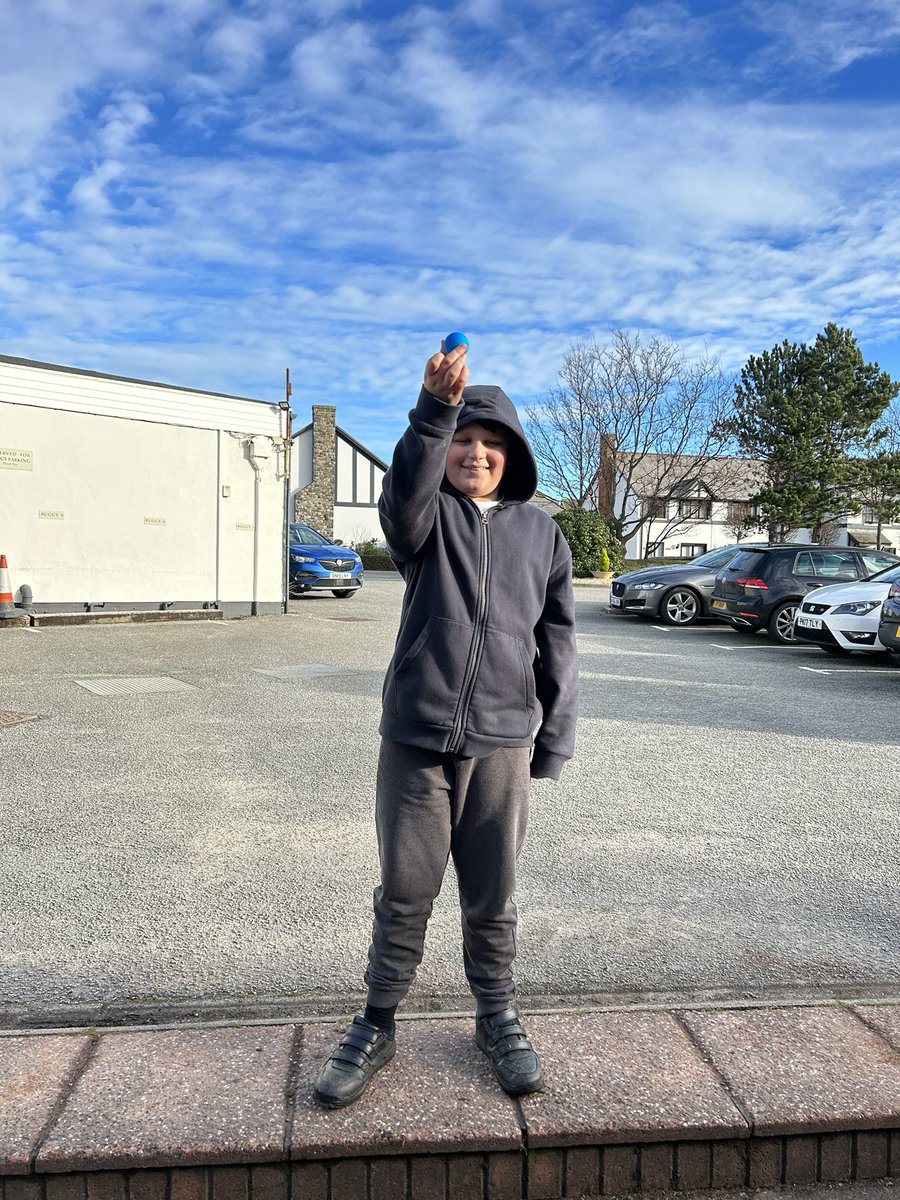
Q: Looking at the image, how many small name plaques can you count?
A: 3